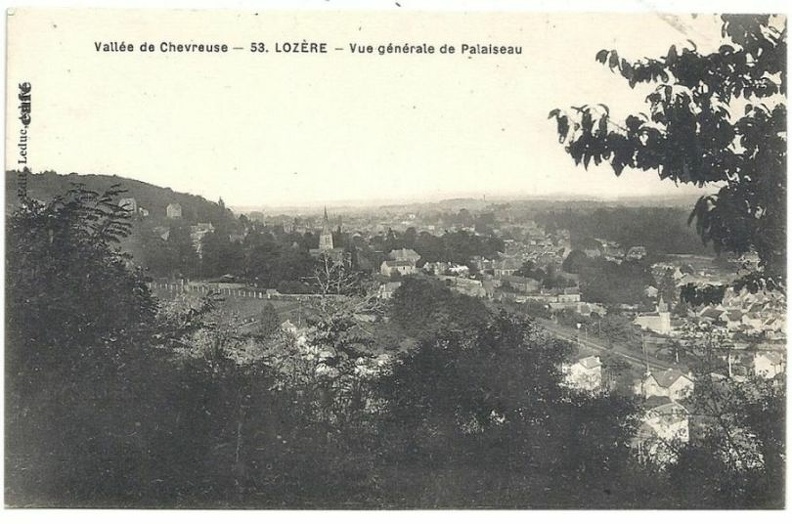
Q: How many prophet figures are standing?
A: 0